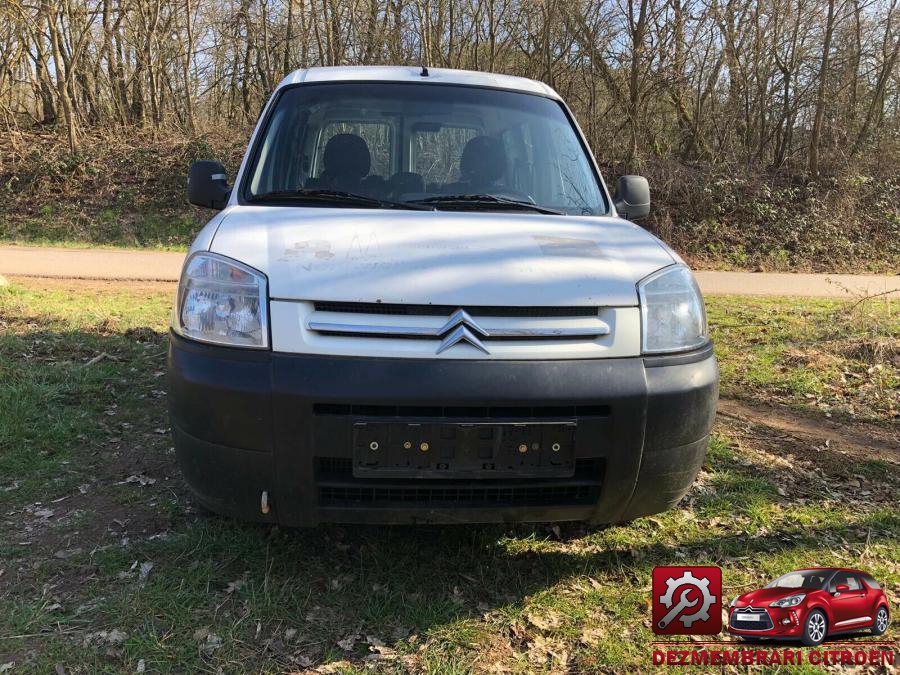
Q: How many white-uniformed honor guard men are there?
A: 0